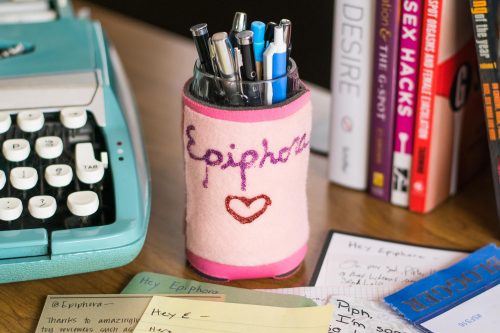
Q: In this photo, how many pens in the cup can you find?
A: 8